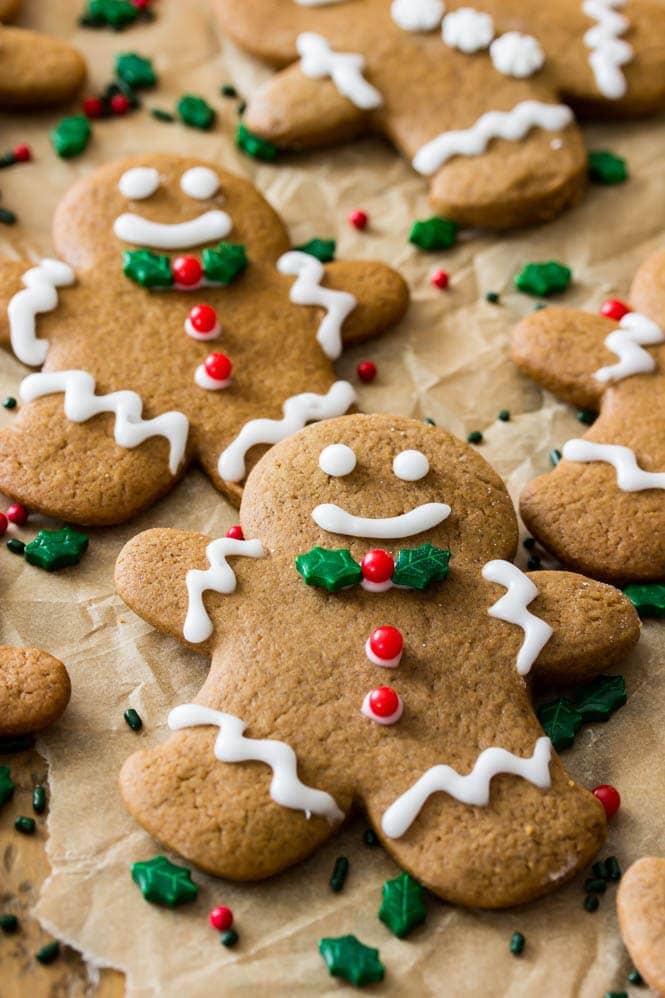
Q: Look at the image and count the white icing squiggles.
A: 13